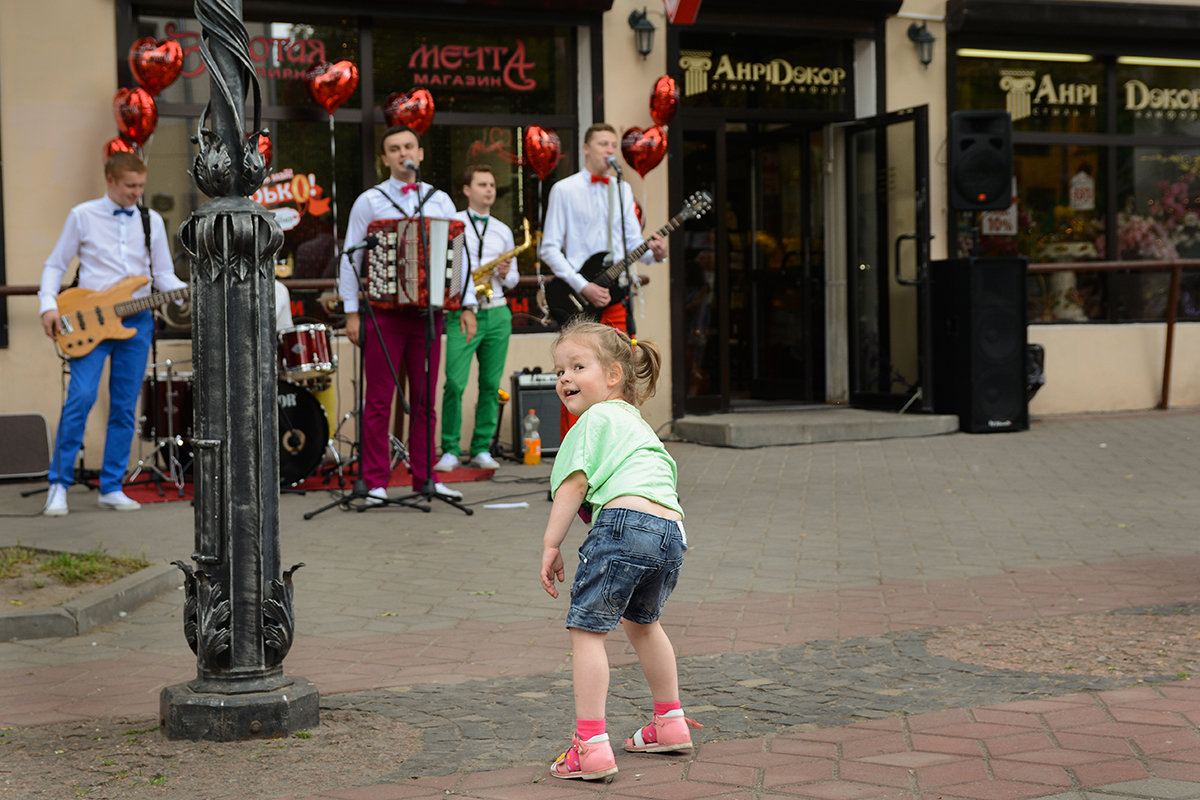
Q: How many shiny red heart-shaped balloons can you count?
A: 10